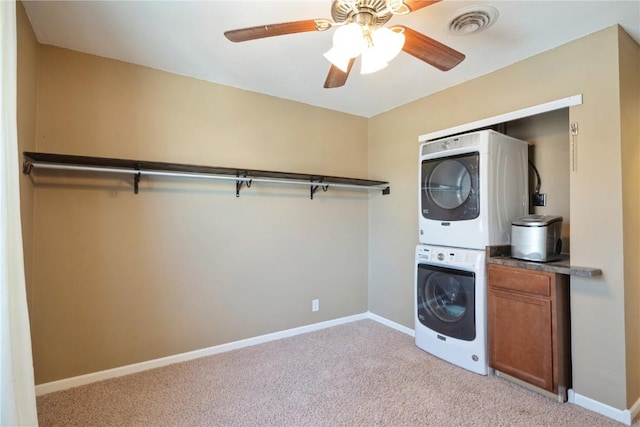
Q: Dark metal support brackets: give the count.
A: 3